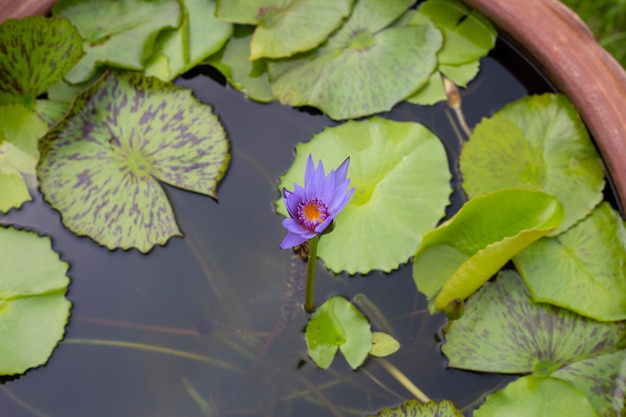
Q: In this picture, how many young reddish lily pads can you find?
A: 0